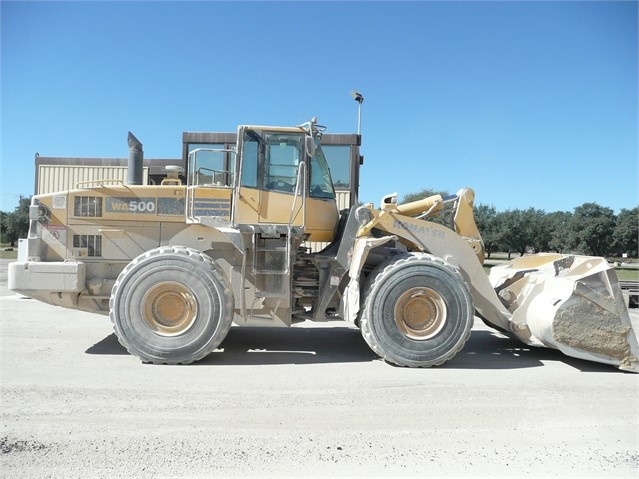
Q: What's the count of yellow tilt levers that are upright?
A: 1